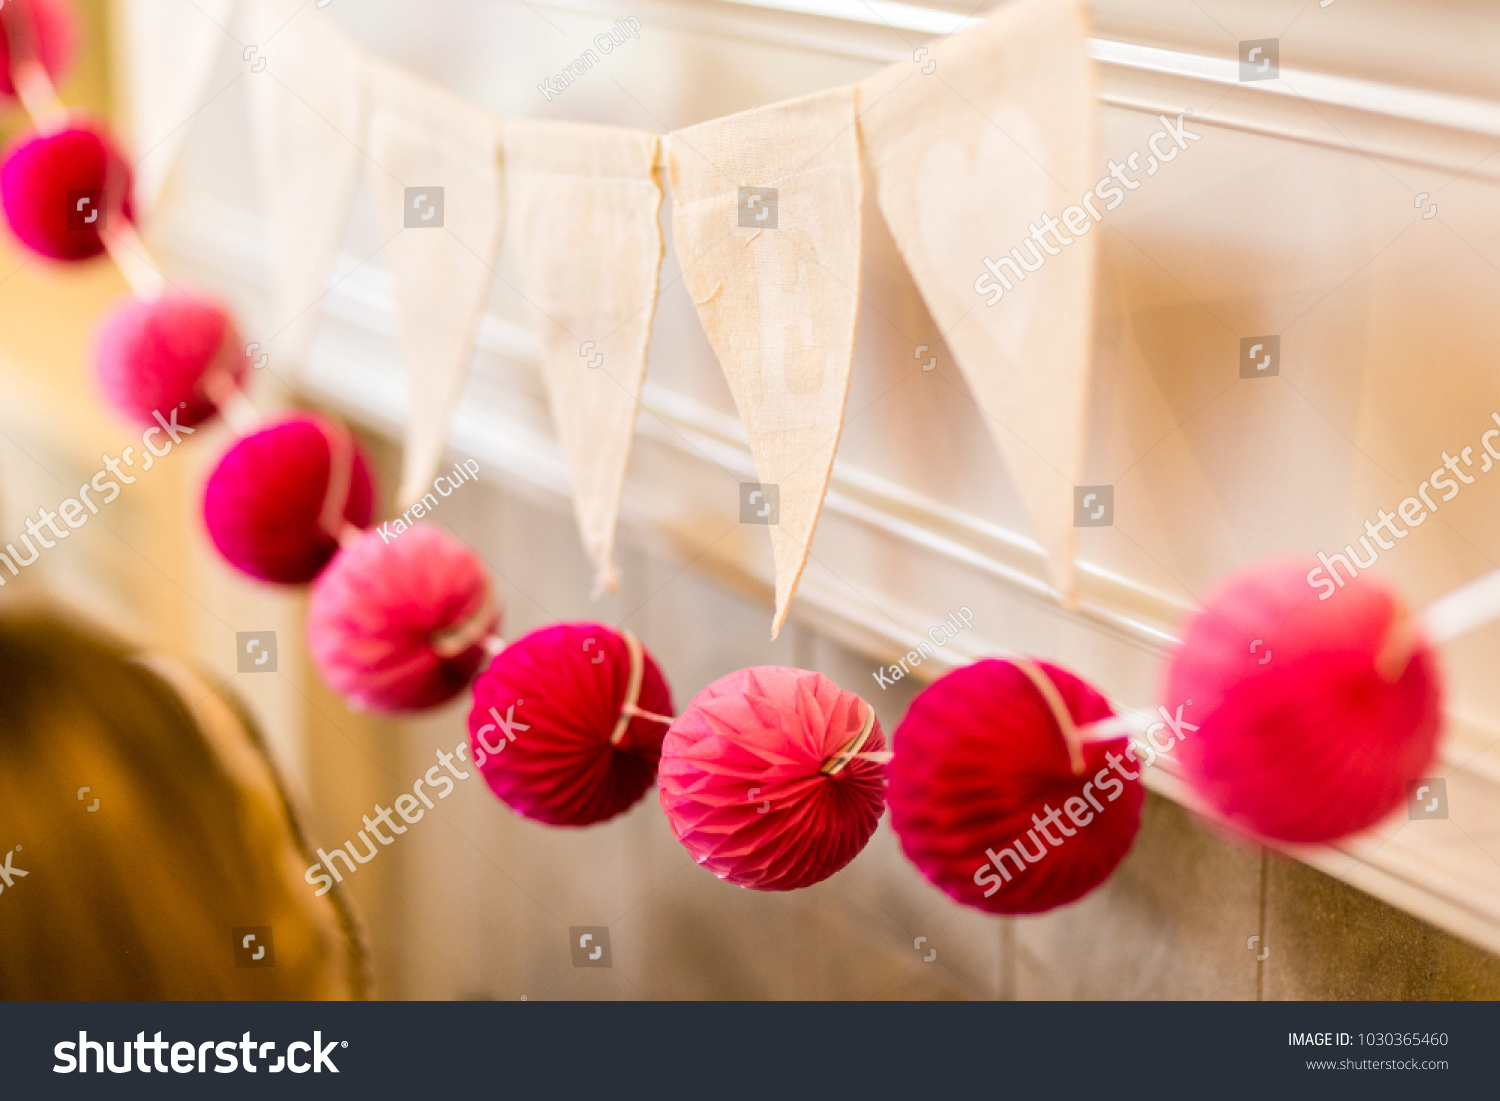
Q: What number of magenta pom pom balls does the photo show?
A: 4